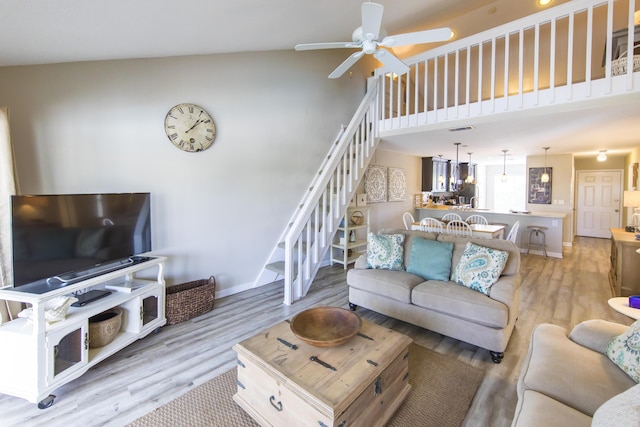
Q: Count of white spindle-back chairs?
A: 6